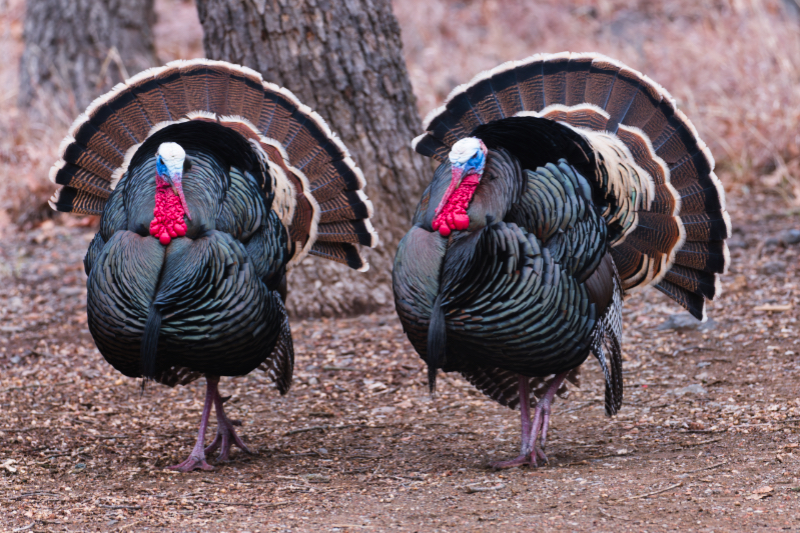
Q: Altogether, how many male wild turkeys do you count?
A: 2